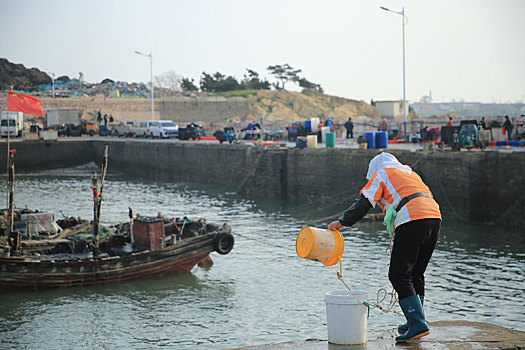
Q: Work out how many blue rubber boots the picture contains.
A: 2